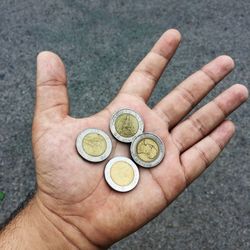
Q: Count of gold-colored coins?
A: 4